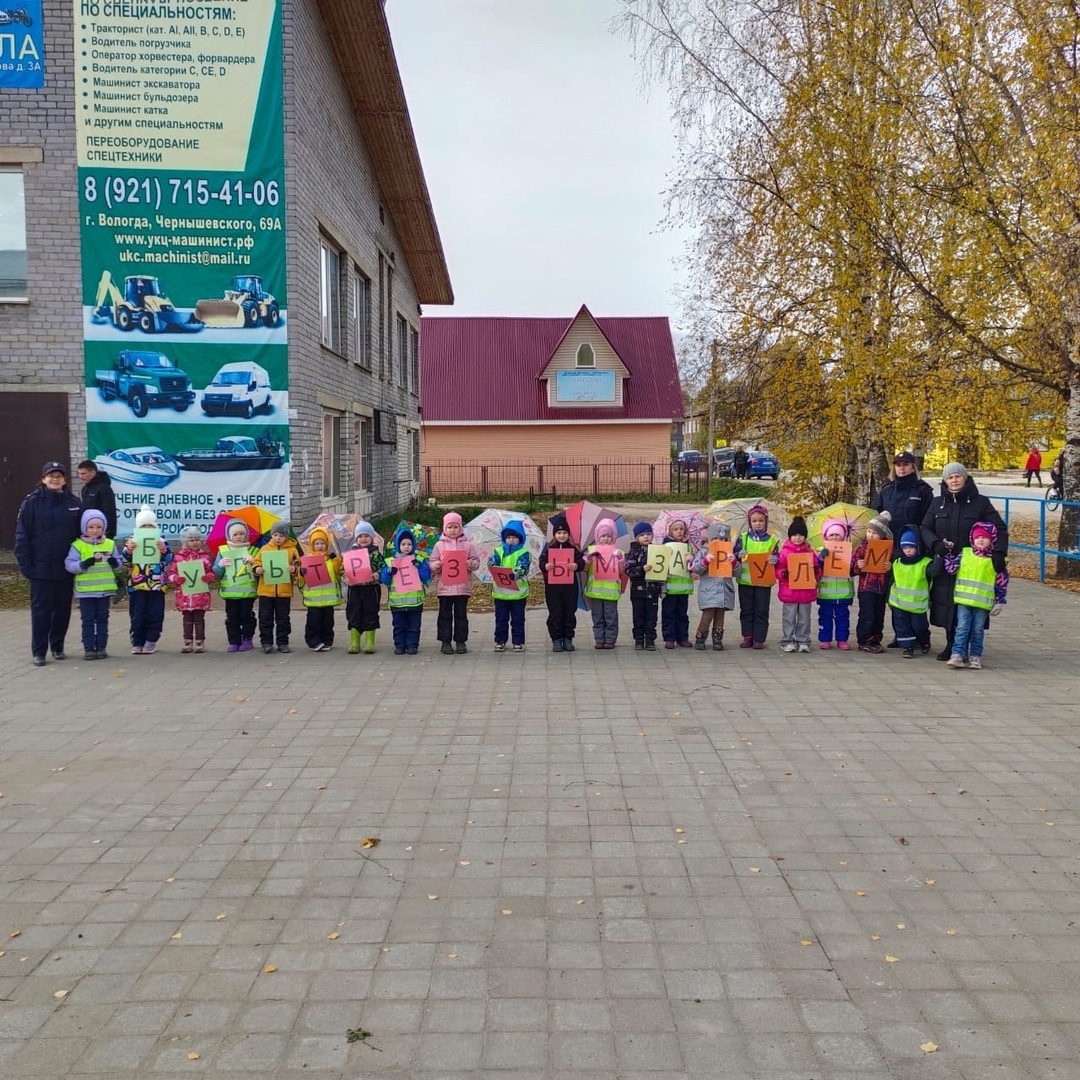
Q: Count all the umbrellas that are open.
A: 8